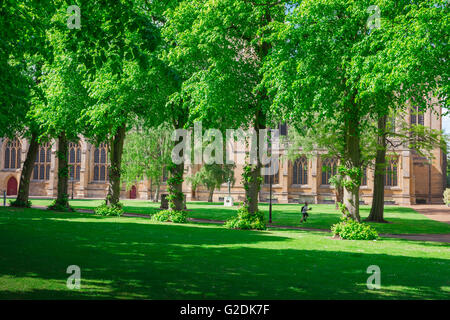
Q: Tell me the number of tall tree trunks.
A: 7